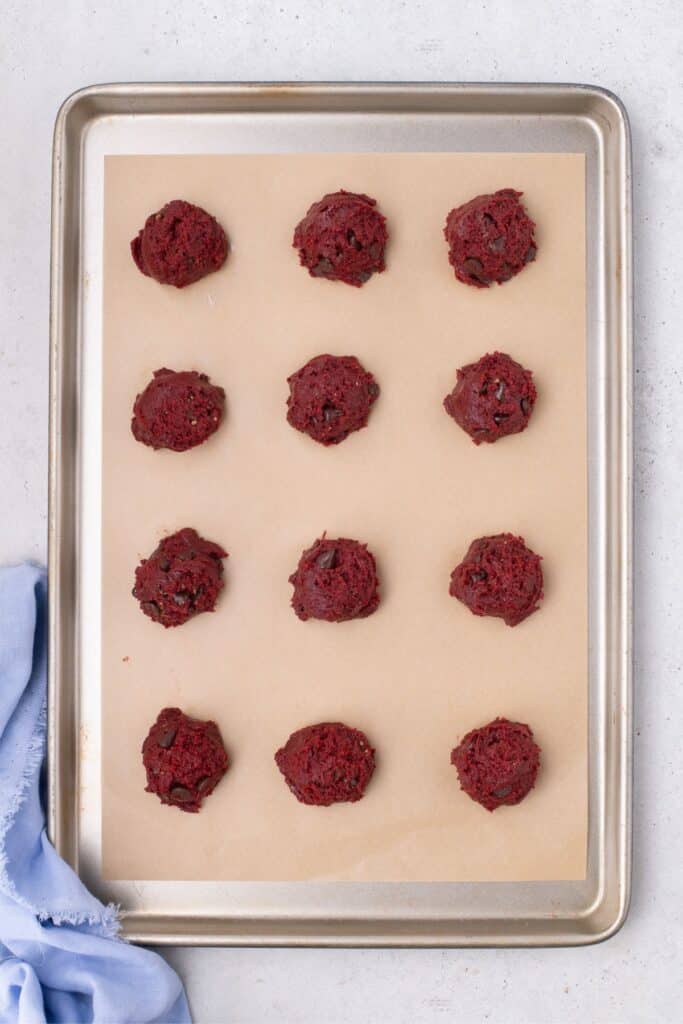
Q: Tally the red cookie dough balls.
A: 12